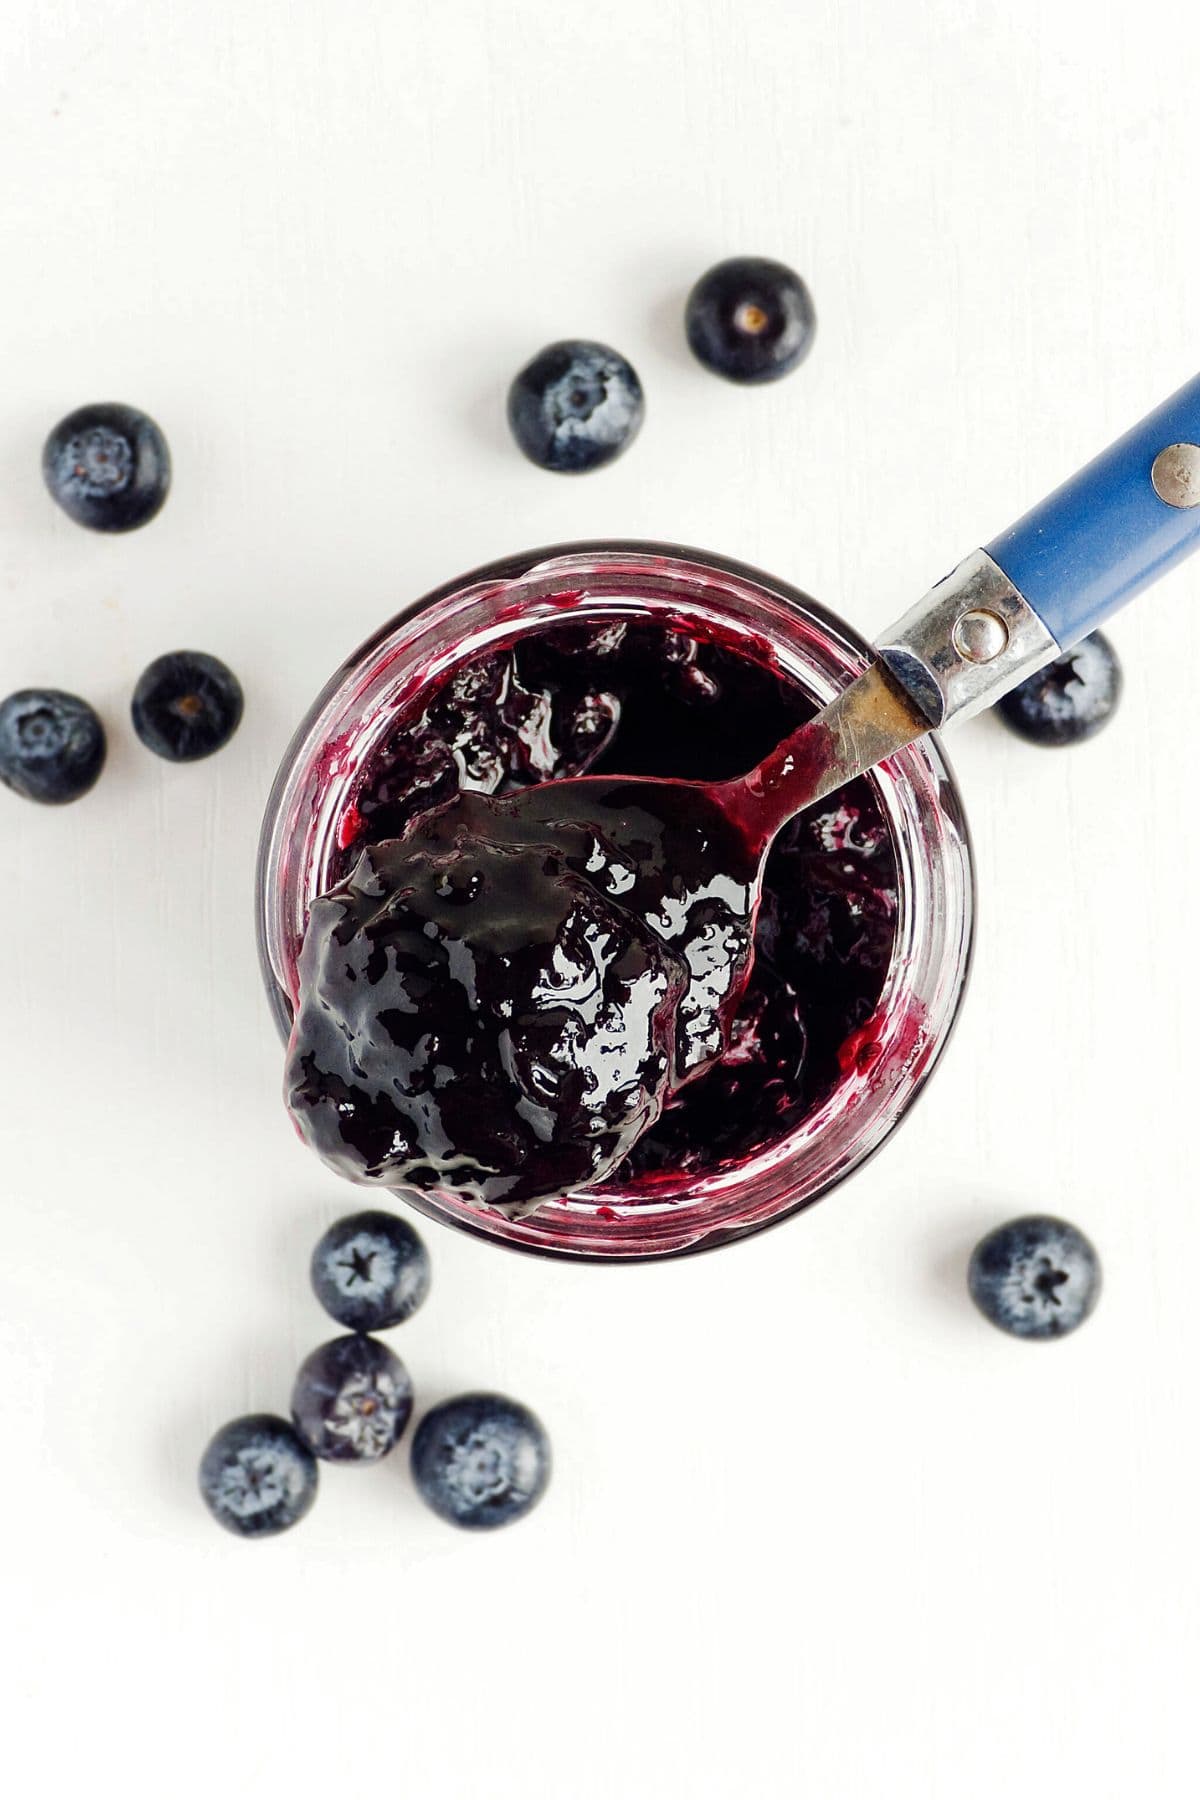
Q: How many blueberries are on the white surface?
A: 11